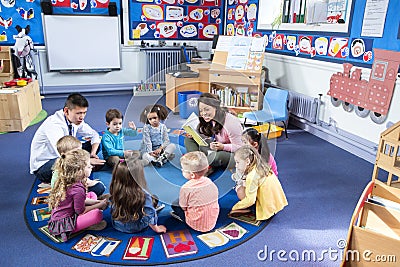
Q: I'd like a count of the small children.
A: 8